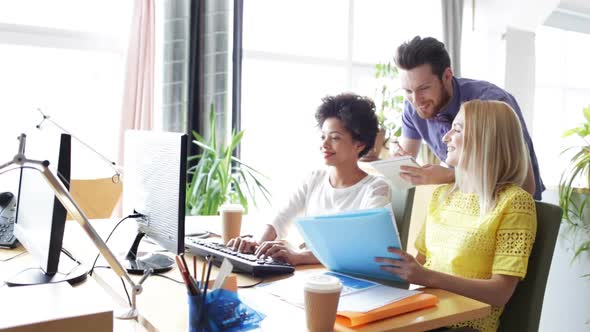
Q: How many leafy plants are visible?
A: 3